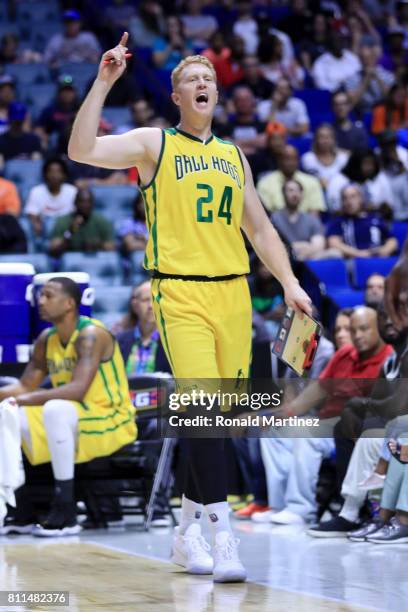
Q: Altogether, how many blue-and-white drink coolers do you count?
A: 2